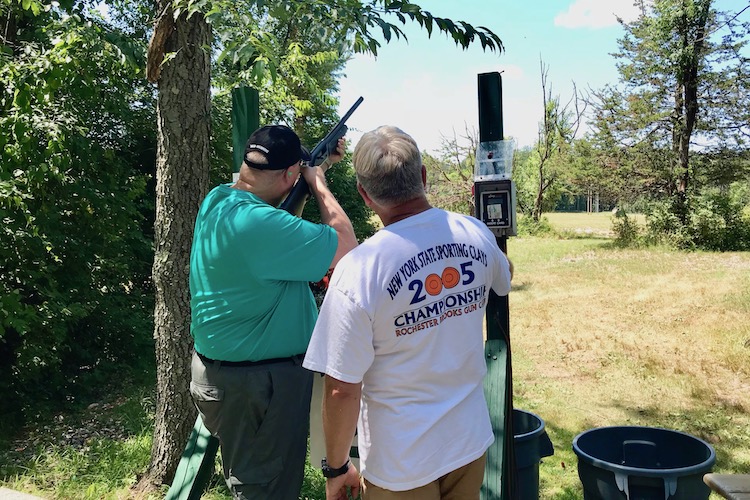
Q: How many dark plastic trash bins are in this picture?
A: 2